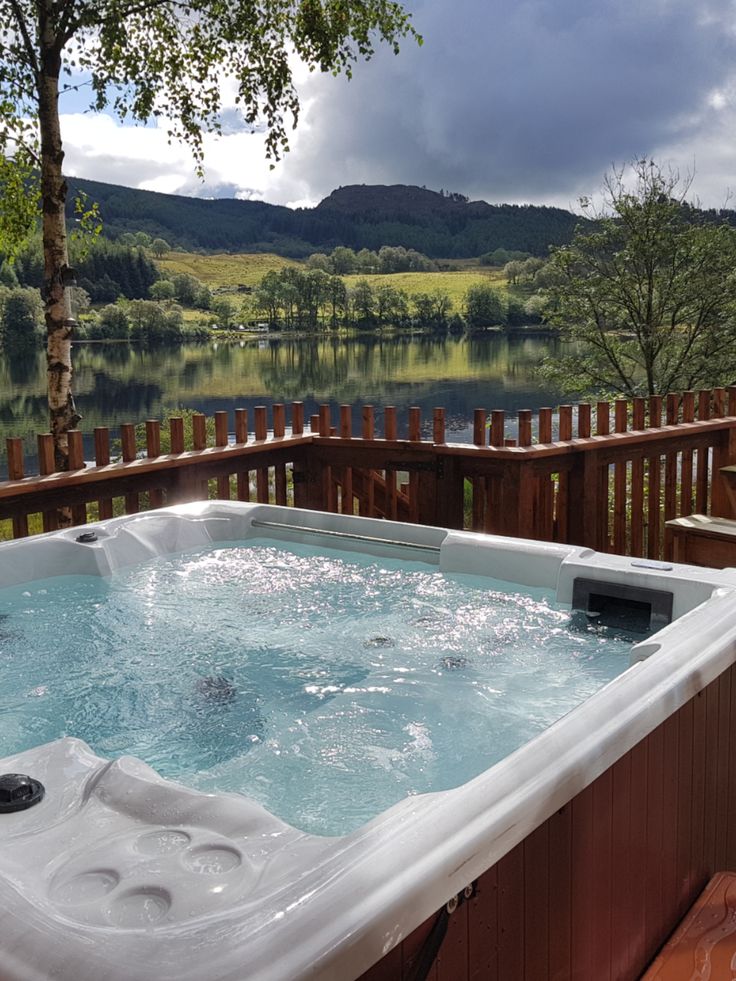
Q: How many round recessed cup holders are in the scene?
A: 4